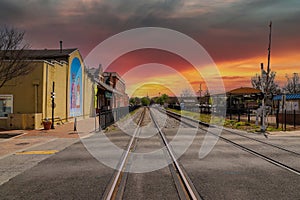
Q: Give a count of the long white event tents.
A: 0